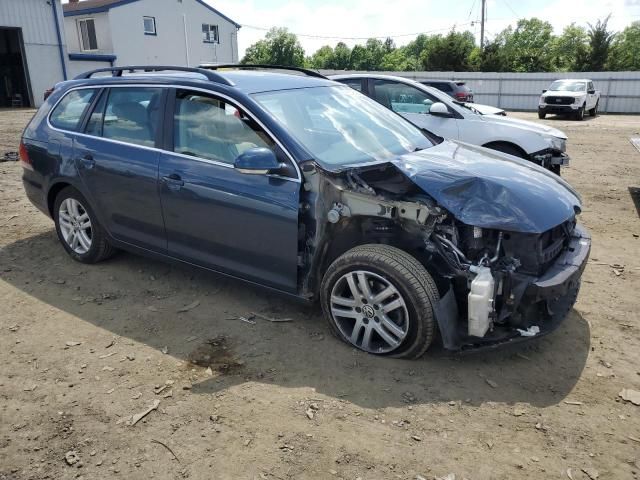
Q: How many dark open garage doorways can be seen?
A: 1